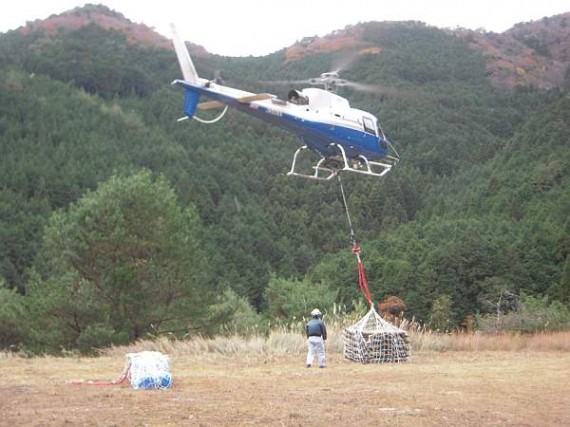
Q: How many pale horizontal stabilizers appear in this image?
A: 2